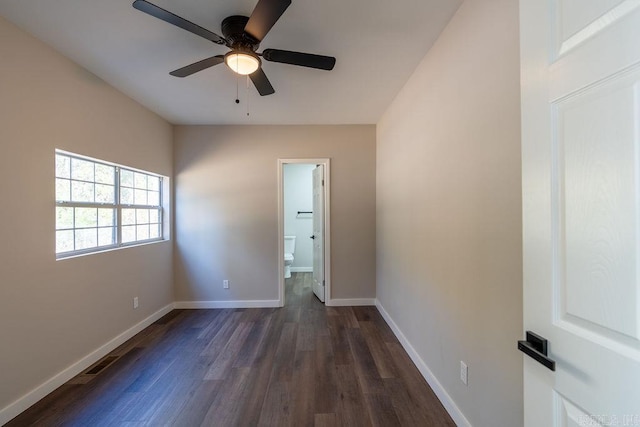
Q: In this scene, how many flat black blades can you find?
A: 5